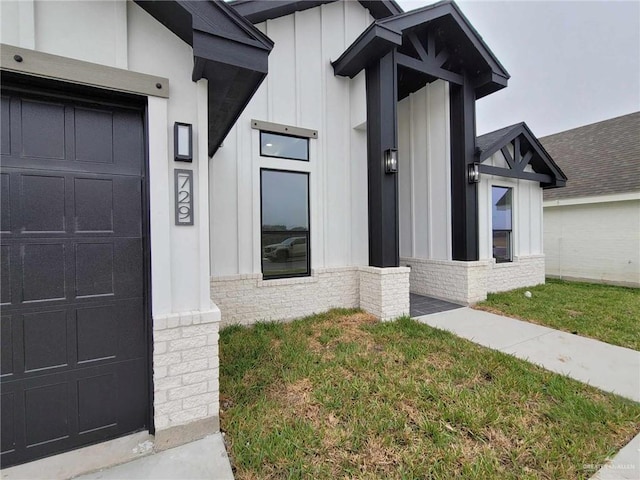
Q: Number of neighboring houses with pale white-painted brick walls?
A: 1